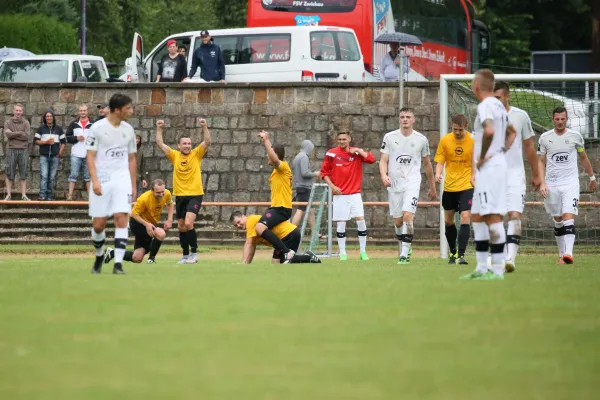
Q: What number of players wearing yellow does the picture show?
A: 5